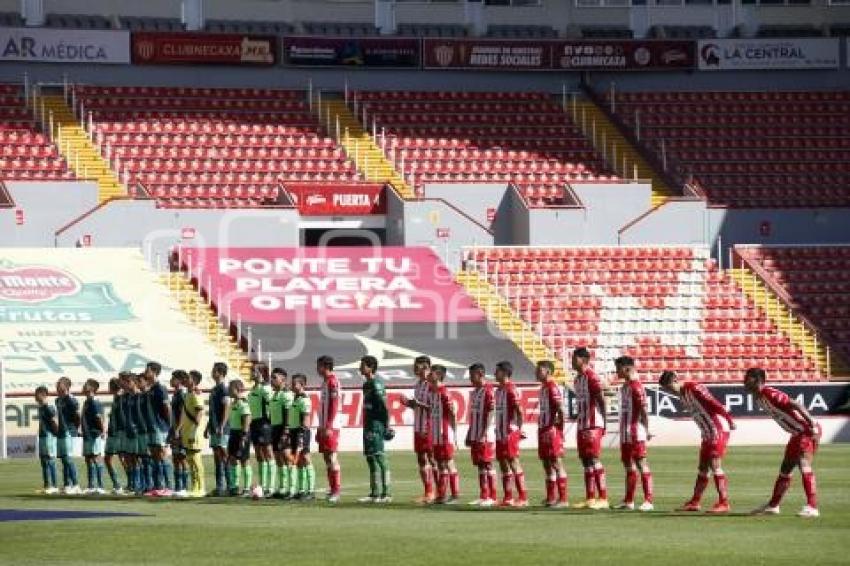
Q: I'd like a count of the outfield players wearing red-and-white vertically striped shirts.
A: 10